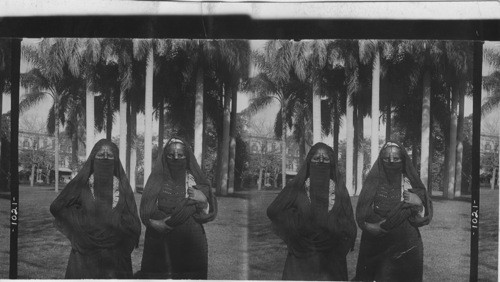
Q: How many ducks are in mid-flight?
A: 0